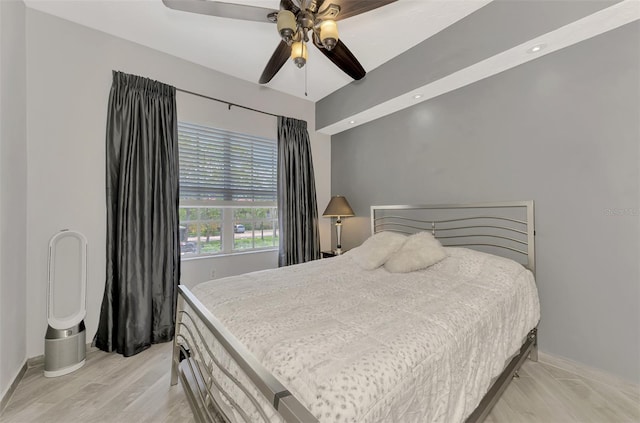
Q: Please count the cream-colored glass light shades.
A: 3